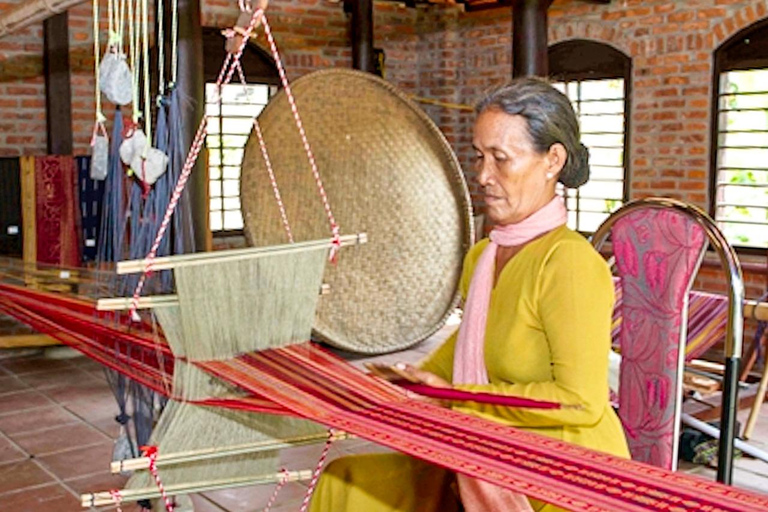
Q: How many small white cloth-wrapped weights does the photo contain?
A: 4